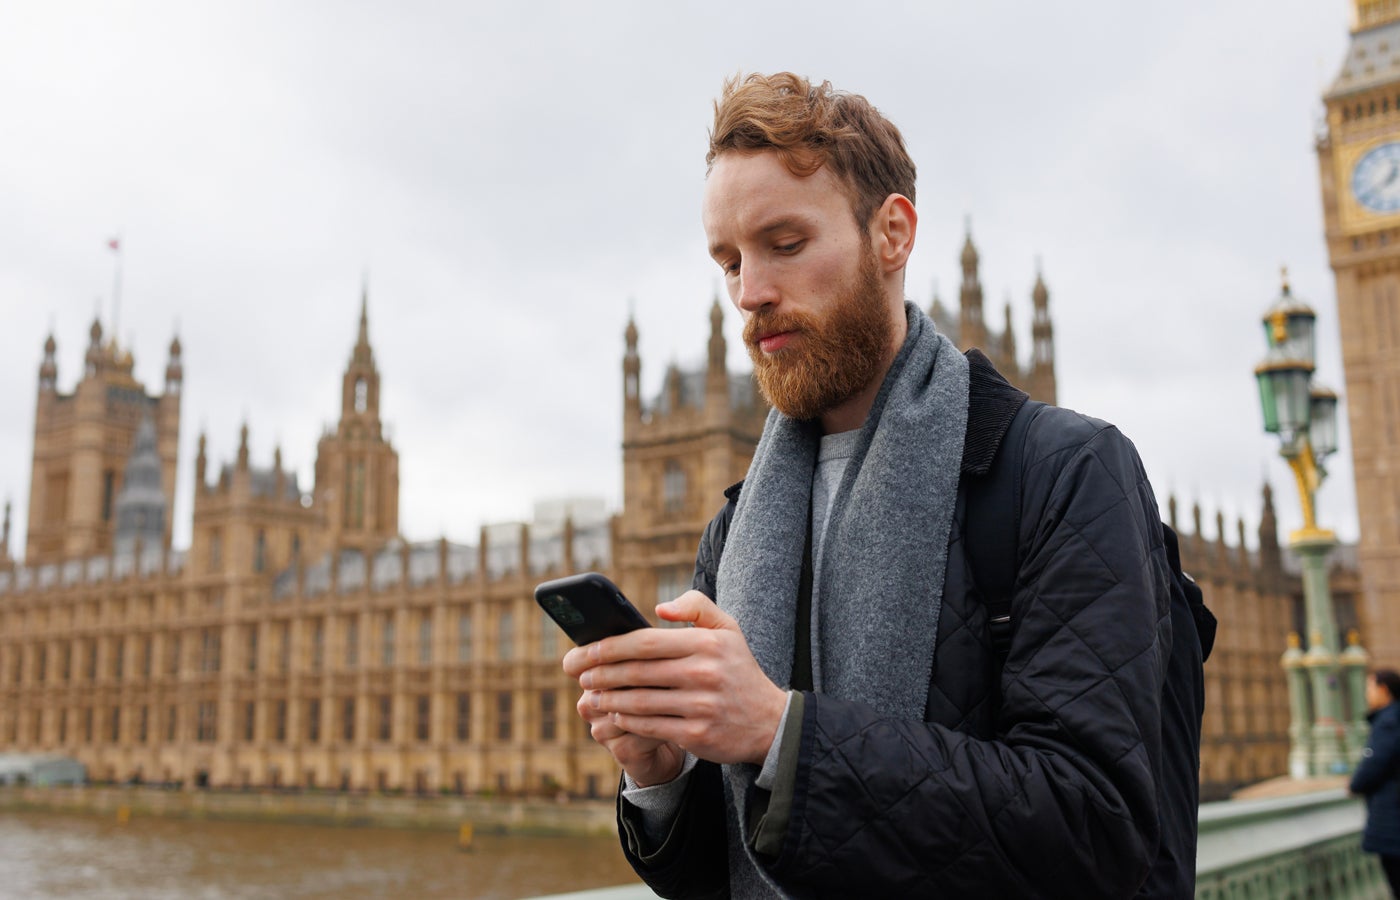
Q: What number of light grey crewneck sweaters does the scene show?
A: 1